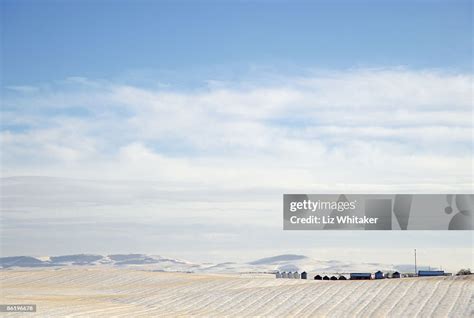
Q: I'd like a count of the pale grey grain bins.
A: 4